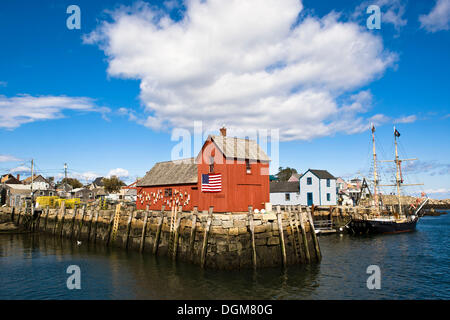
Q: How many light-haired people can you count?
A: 0